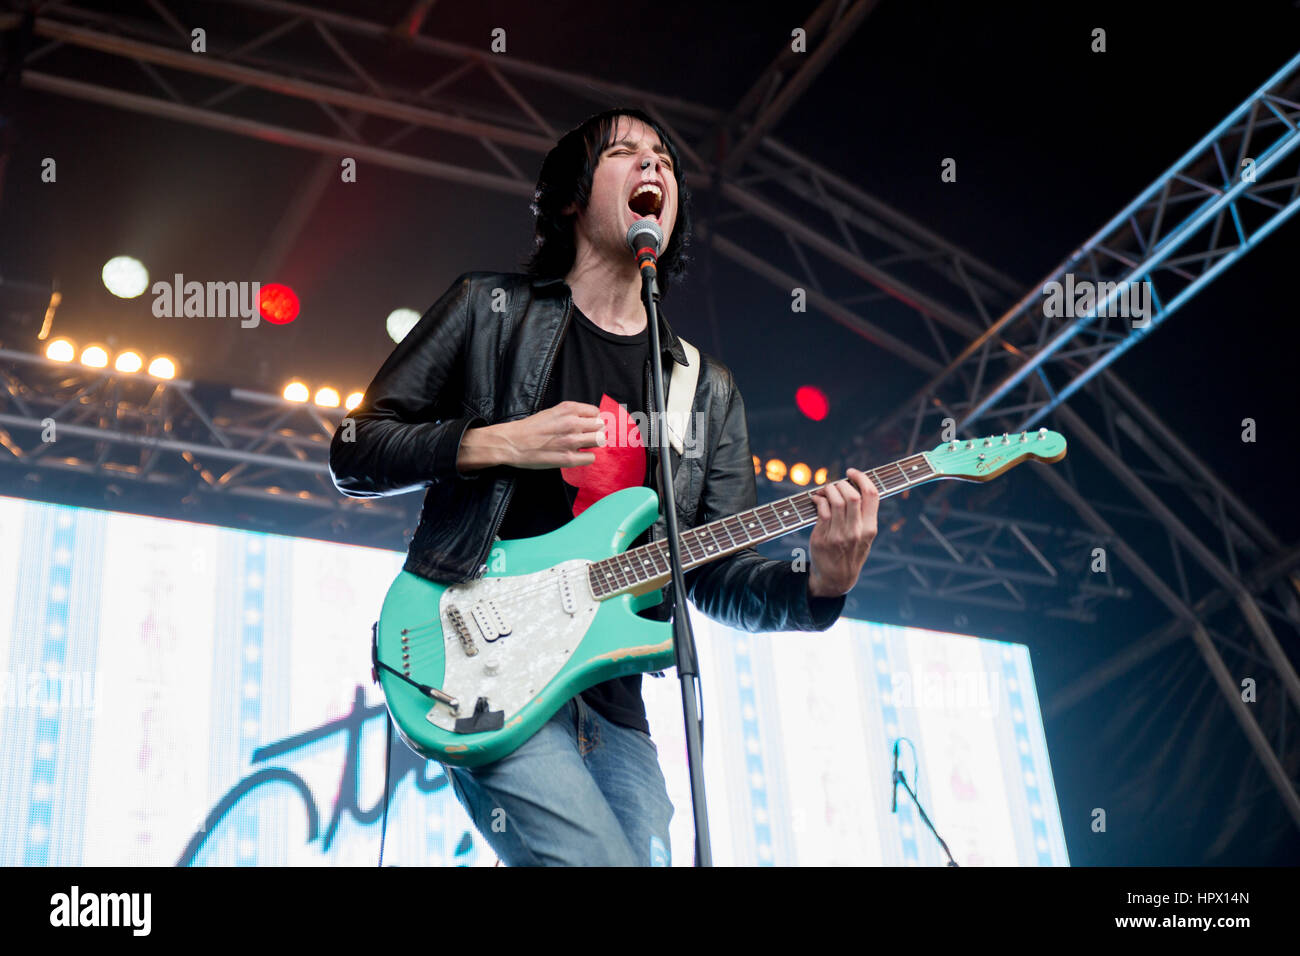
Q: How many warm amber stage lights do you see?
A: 11